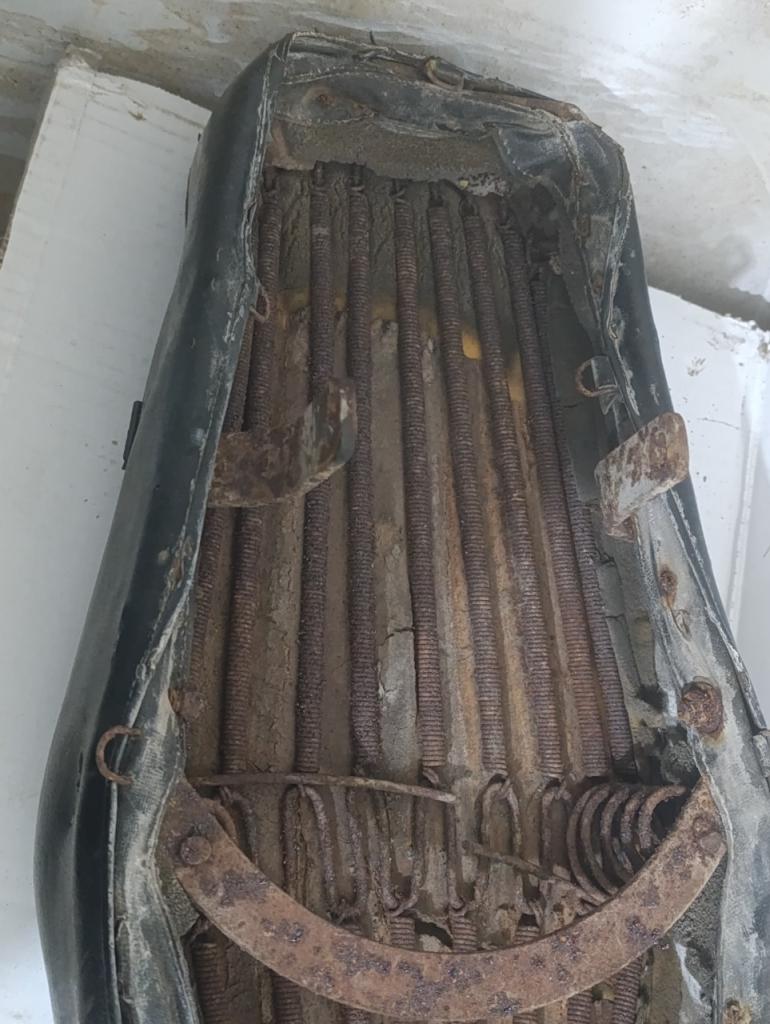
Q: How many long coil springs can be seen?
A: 9